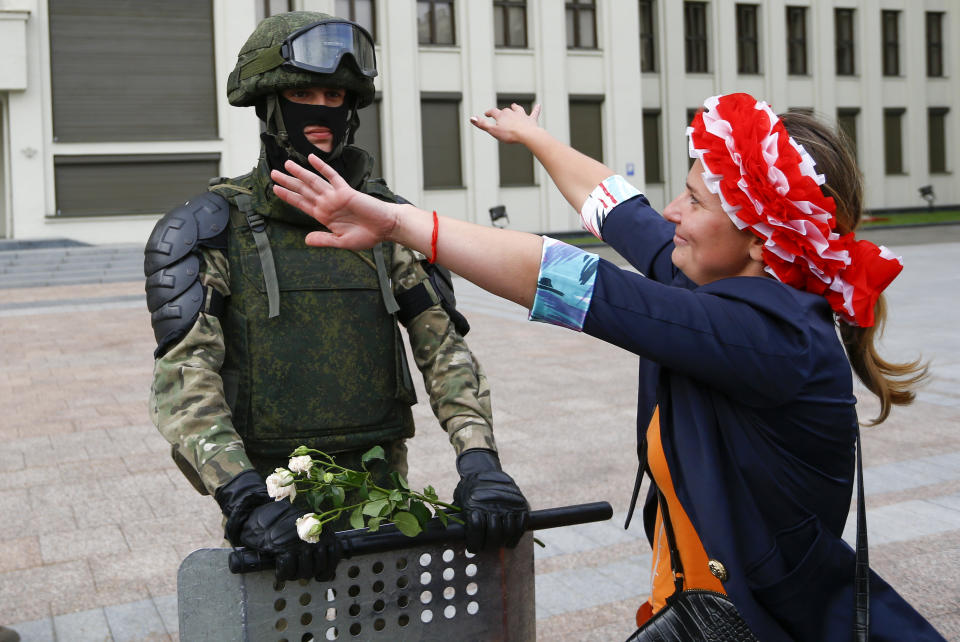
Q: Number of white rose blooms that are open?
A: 3